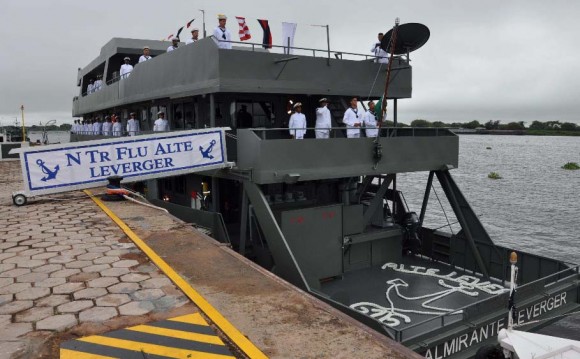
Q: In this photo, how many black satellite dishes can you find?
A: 1